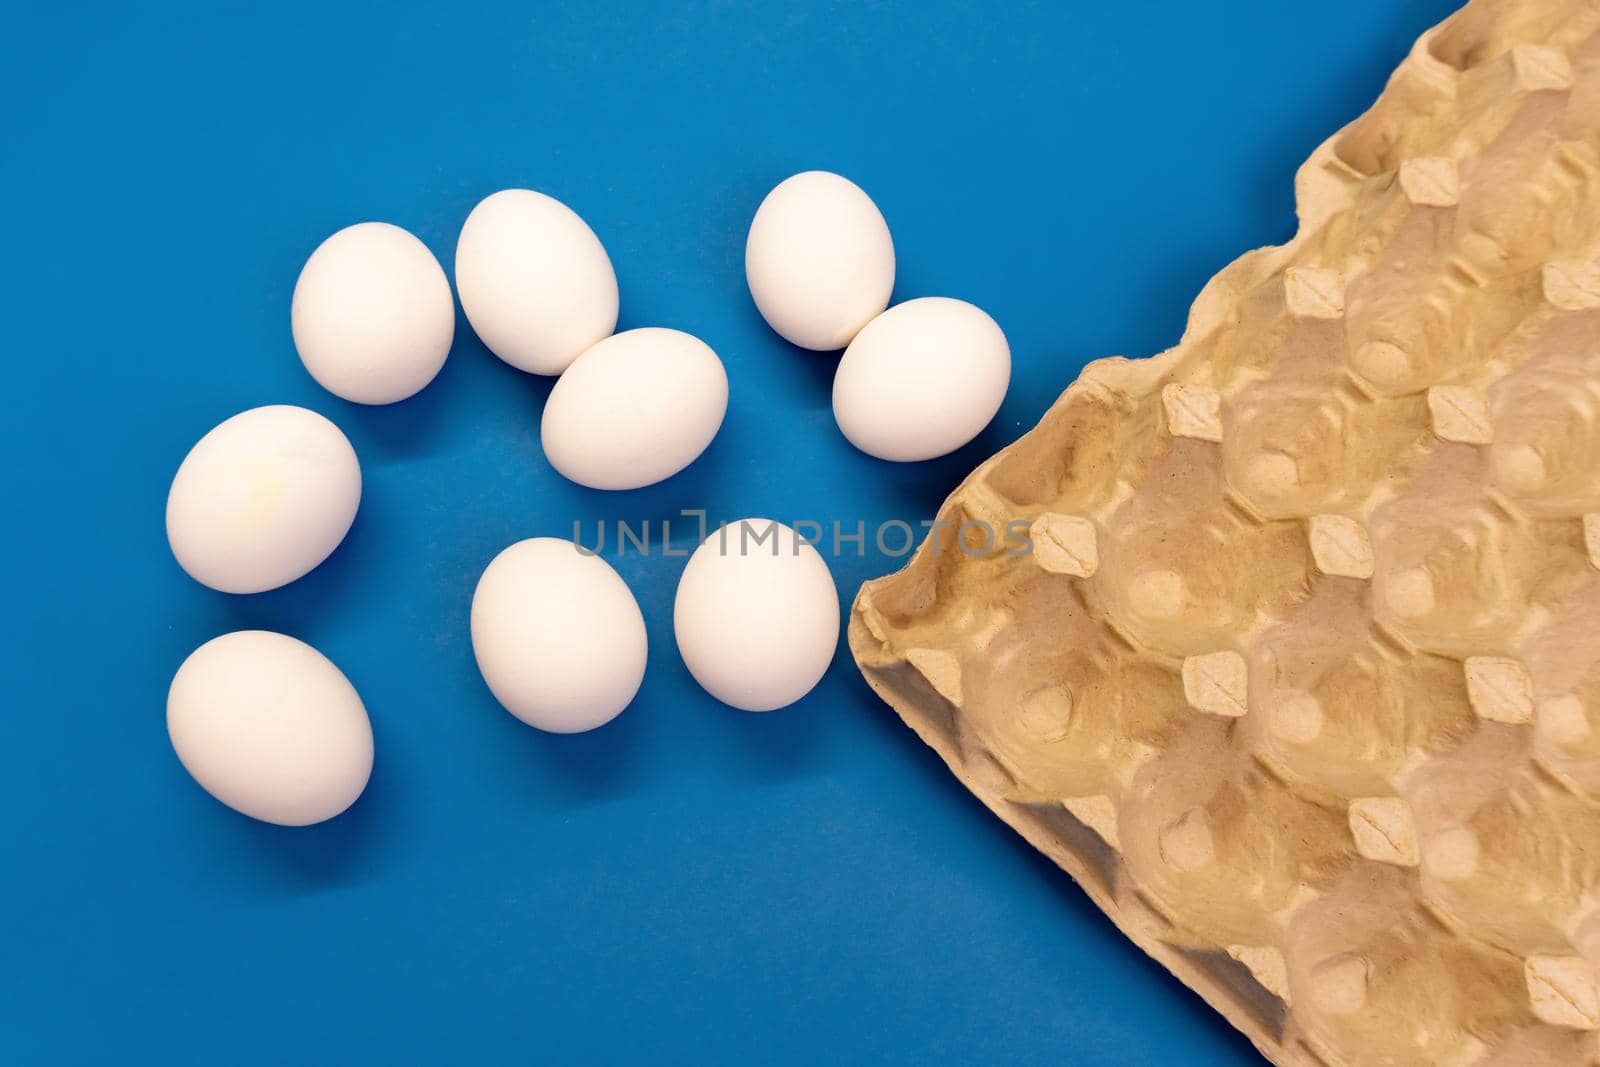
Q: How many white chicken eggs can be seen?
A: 9